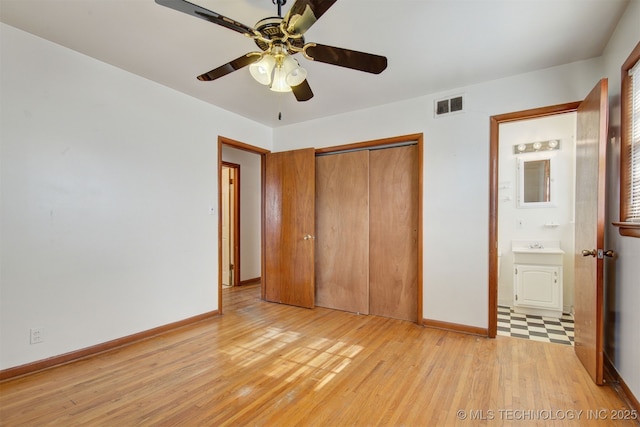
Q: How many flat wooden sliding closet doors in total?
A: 2